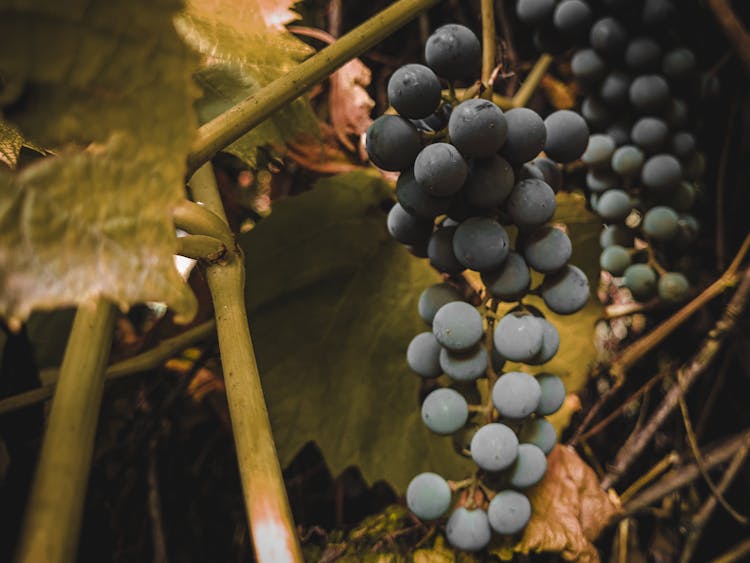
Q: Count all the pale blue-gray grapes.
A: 15